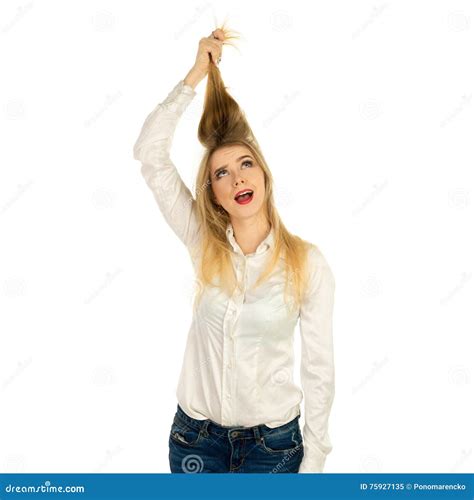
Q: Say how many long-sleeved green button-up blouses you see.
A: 0